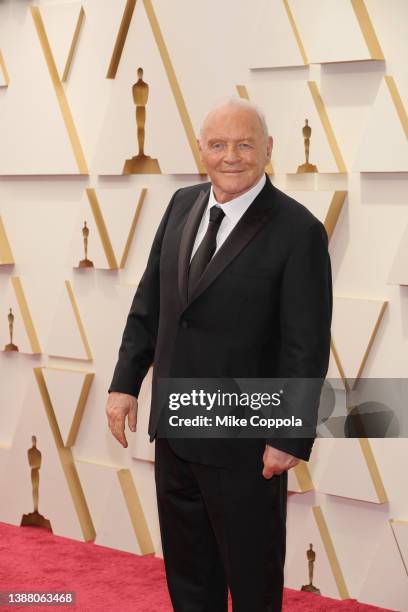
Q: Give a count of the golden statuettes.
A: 6